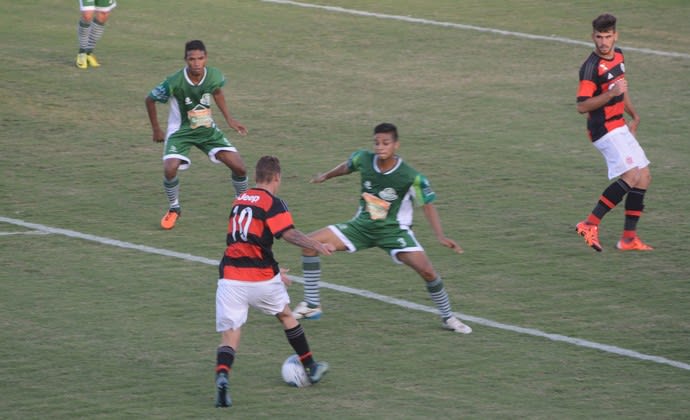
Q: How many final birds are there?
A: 0